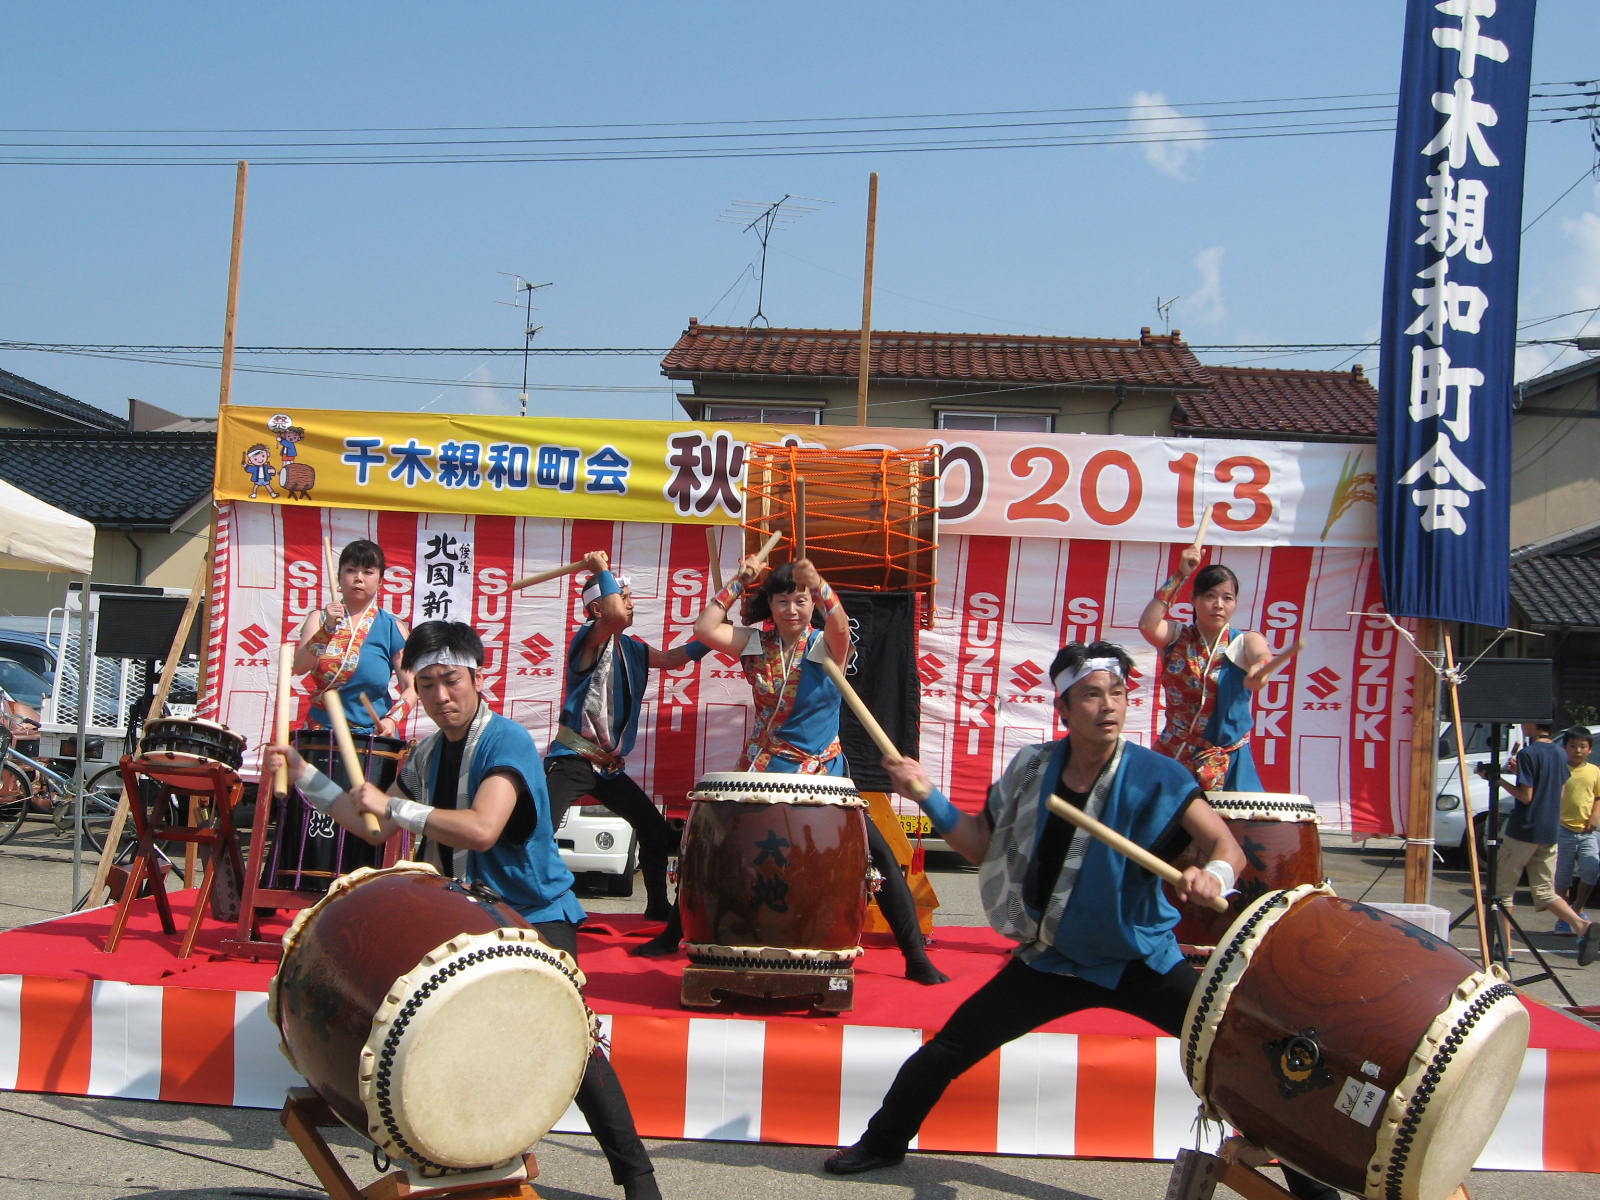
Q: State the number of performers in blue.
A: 6